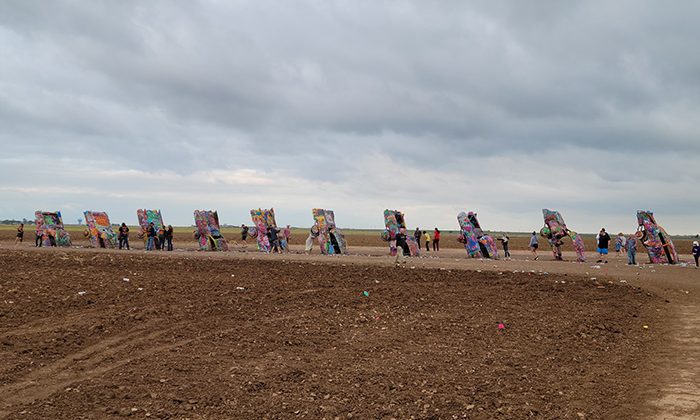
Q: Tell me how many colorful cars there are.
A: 10